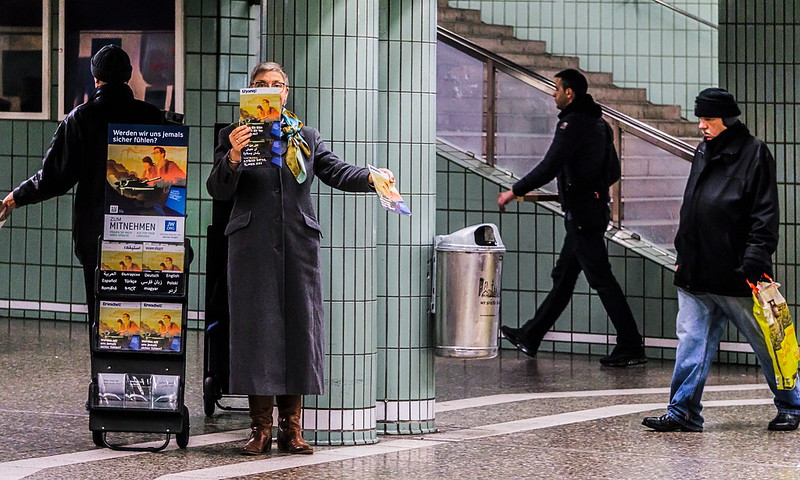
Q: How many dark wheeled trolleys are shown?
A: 2